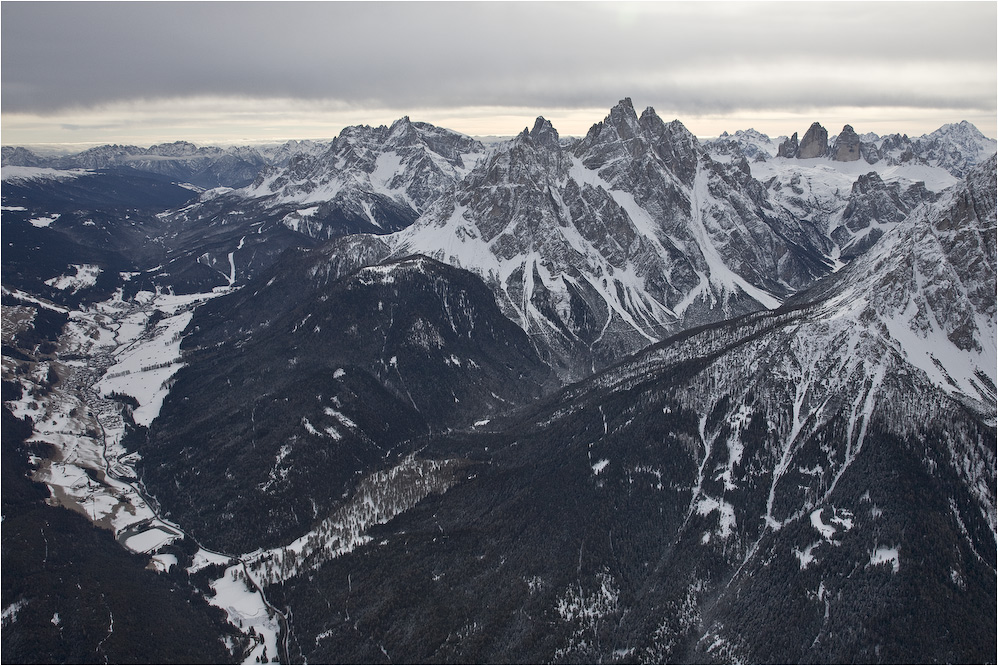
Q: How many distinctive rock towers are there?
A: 3